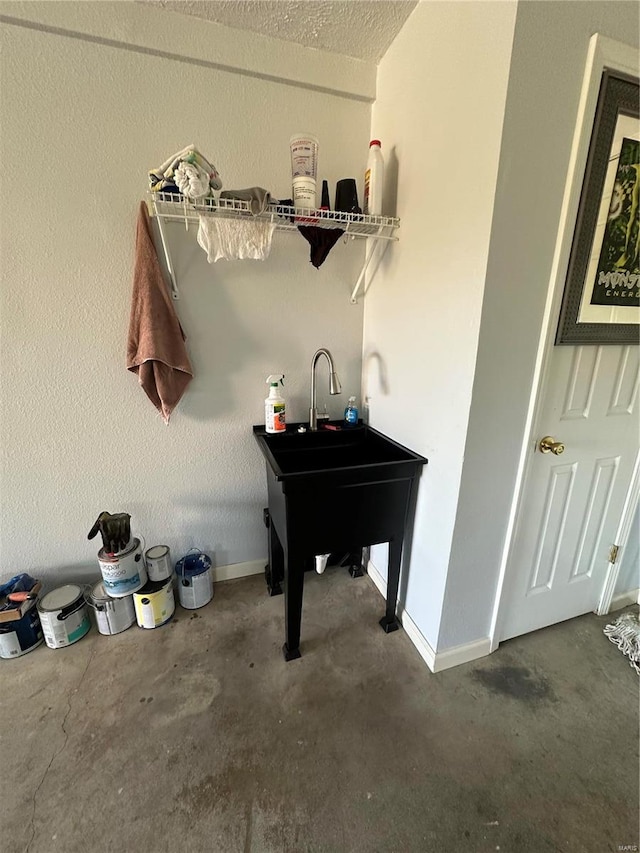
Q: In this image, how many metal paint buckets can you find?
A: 7